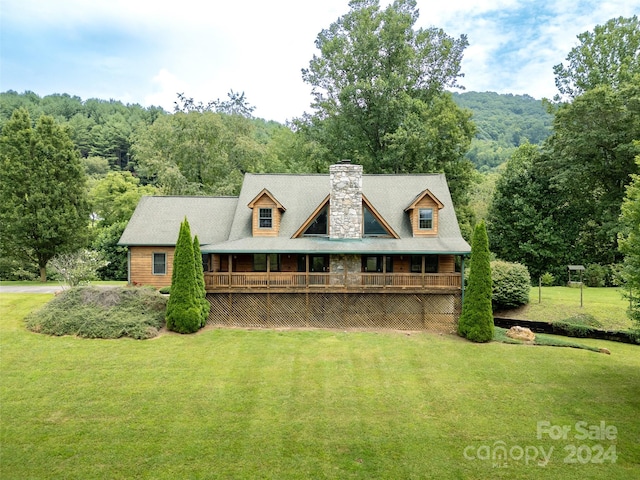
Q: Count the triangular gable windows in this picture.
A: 2